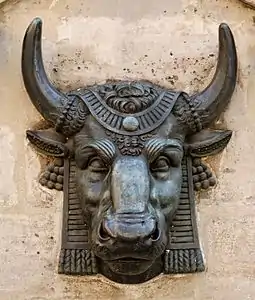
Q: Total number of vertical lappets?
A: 2